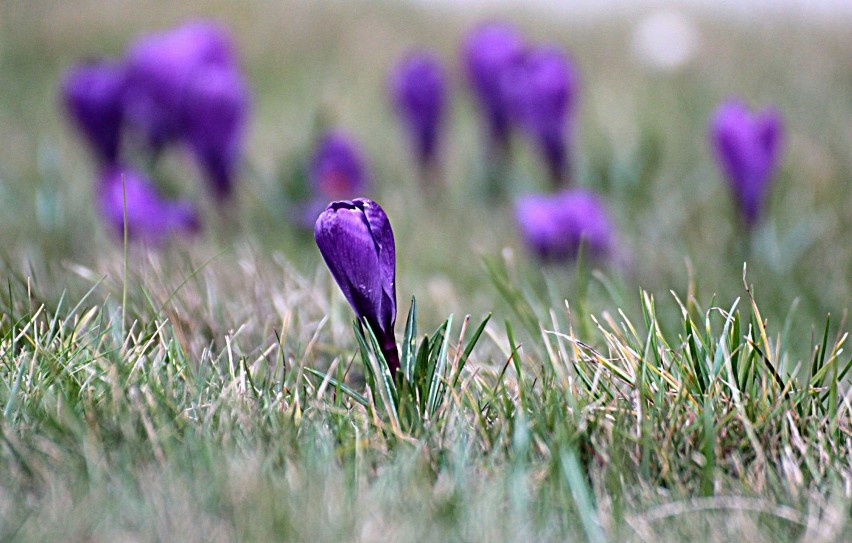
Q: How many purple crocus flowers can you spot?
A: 11